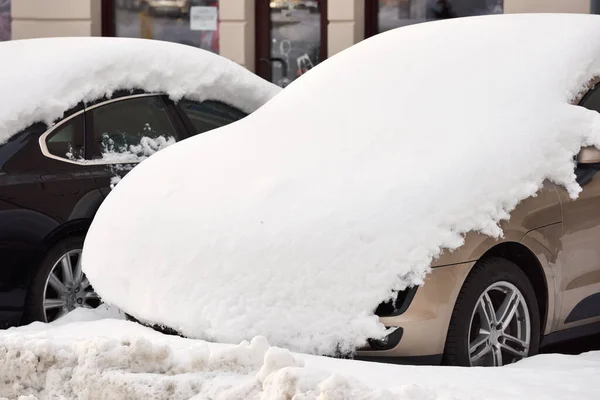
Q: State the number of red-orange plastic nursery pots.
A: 0